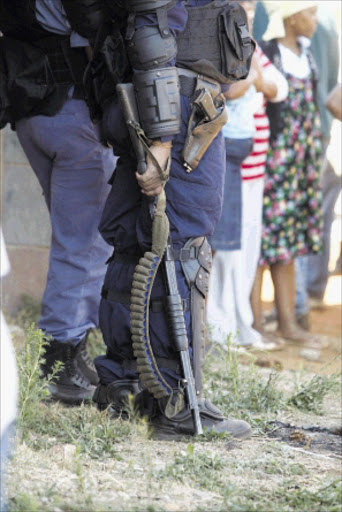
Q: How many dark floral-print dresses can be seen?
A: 1